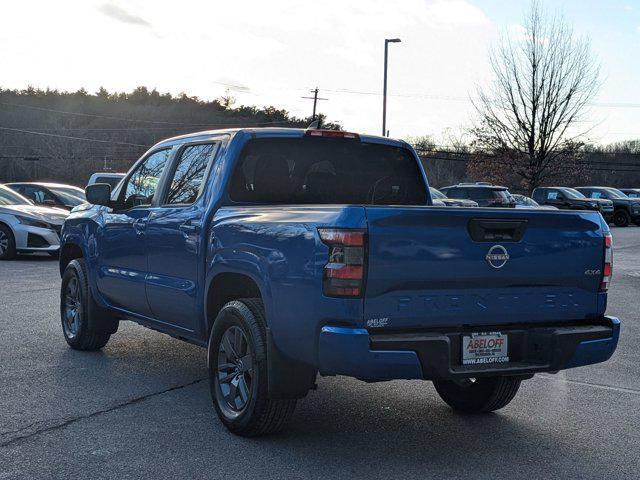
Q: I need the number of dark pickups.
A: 2